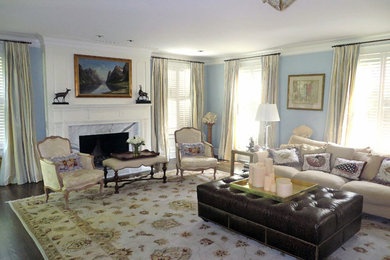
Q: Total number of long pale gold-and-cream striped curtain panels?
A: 6